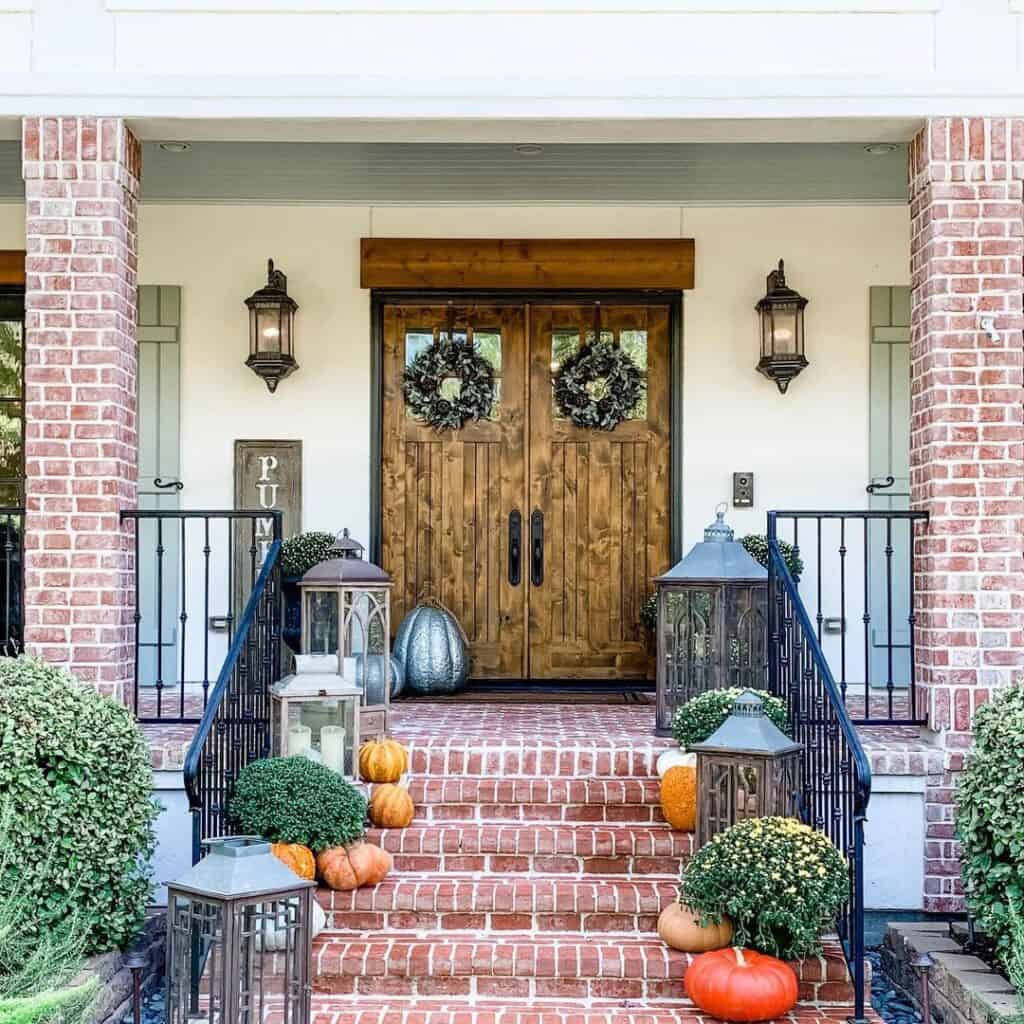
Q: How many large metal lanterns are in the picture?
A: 5